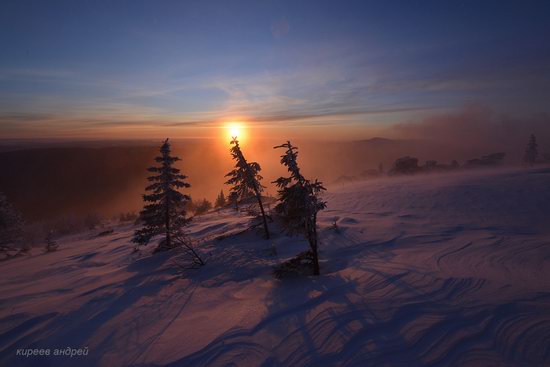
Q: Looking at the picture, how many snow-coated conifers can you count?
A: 3